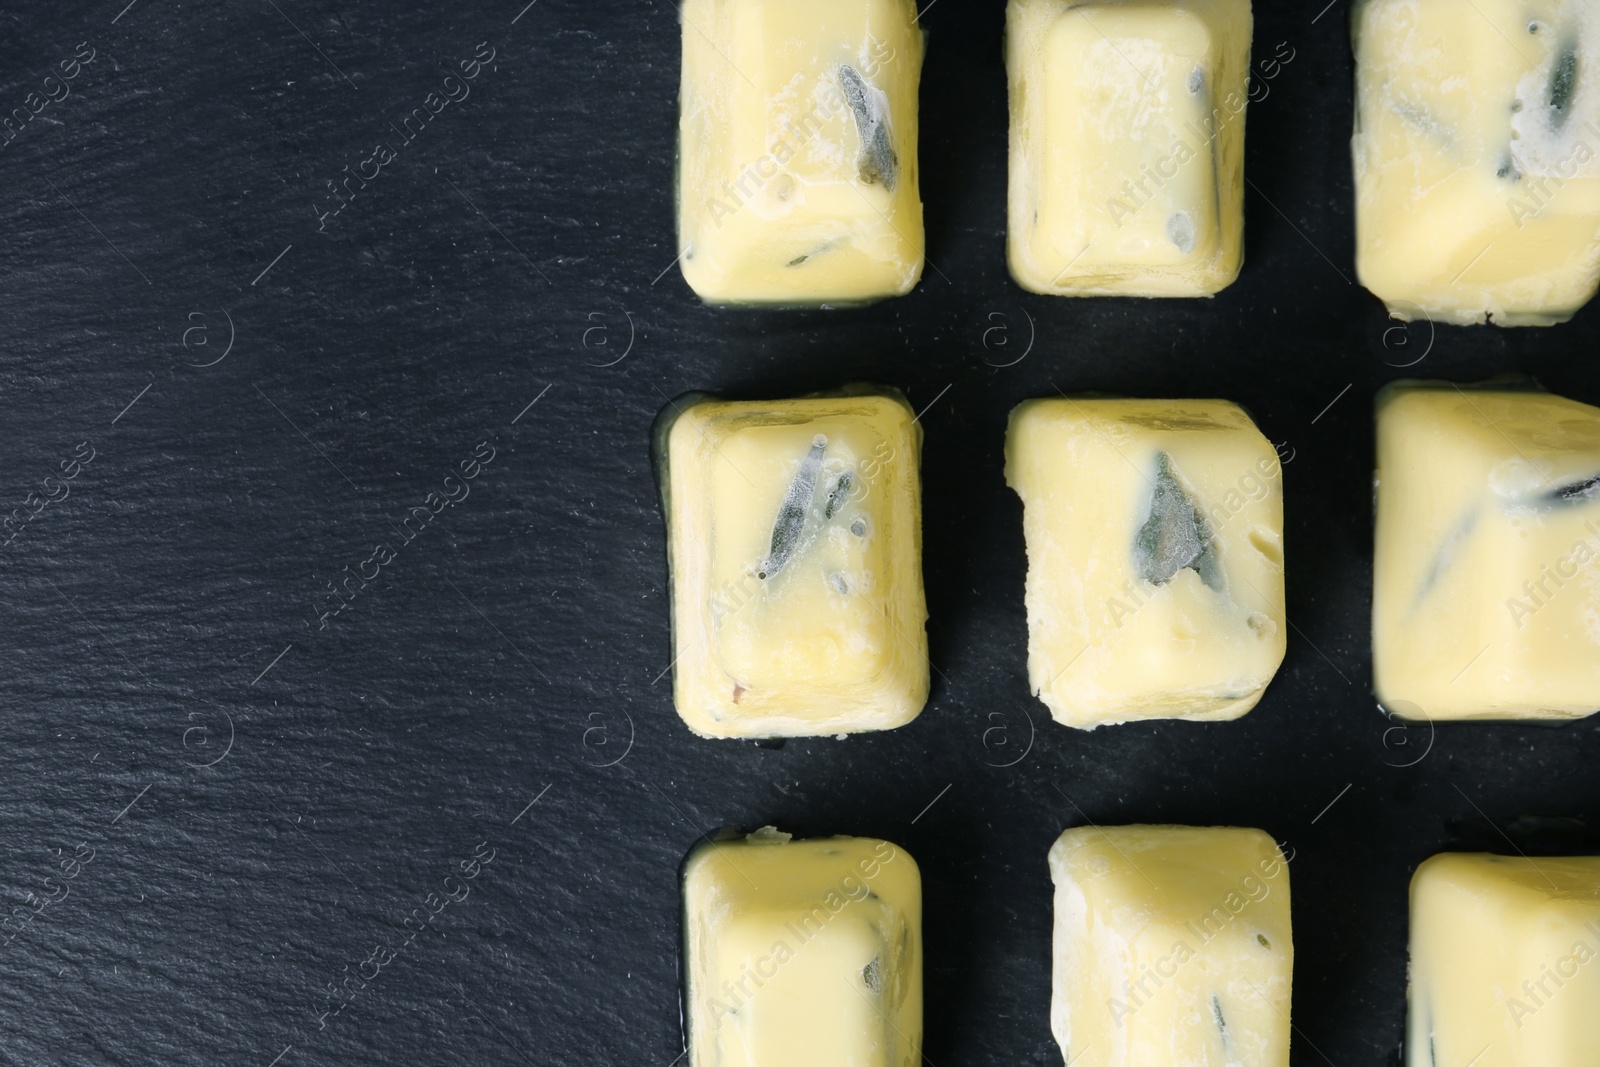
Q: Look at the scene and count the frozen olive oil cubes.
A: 9